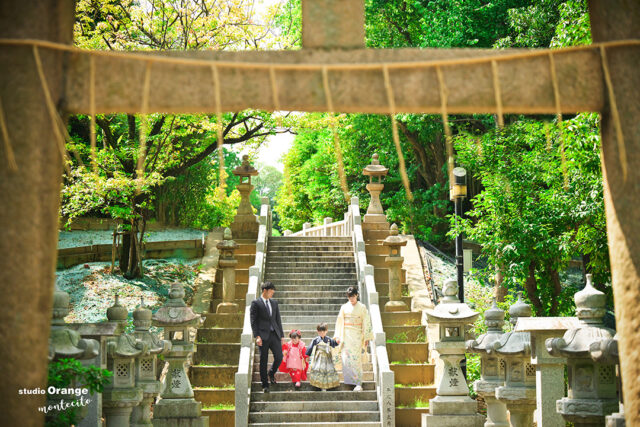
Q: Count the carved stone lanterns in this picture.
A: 12